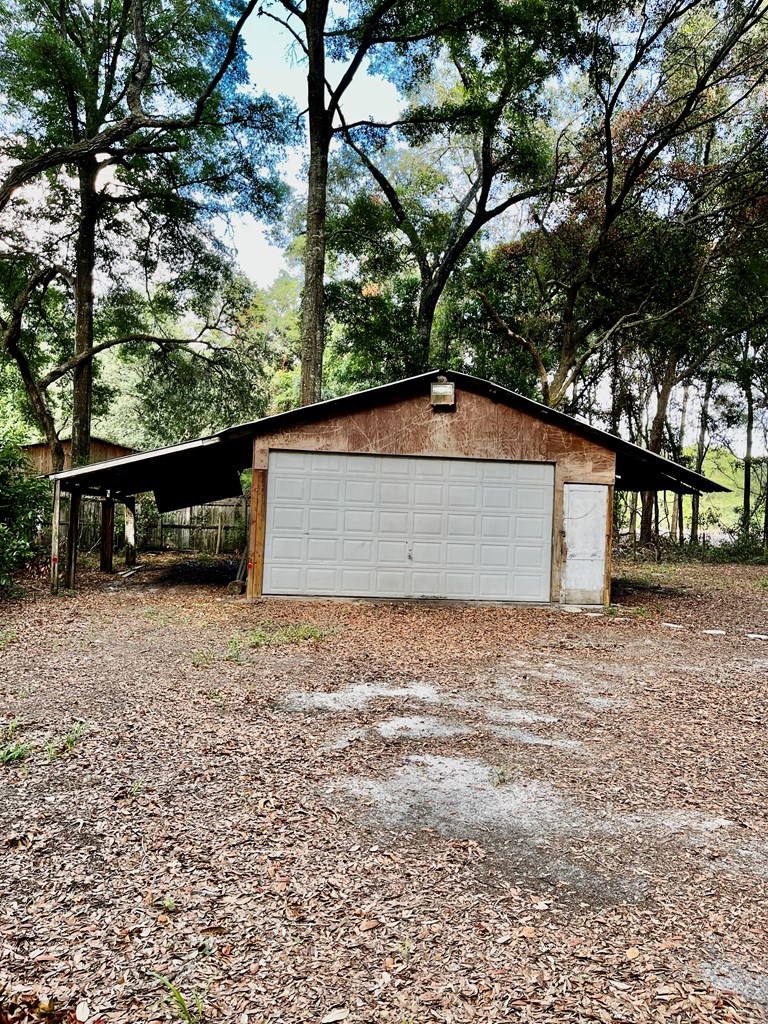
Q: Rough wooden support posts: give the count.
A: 4